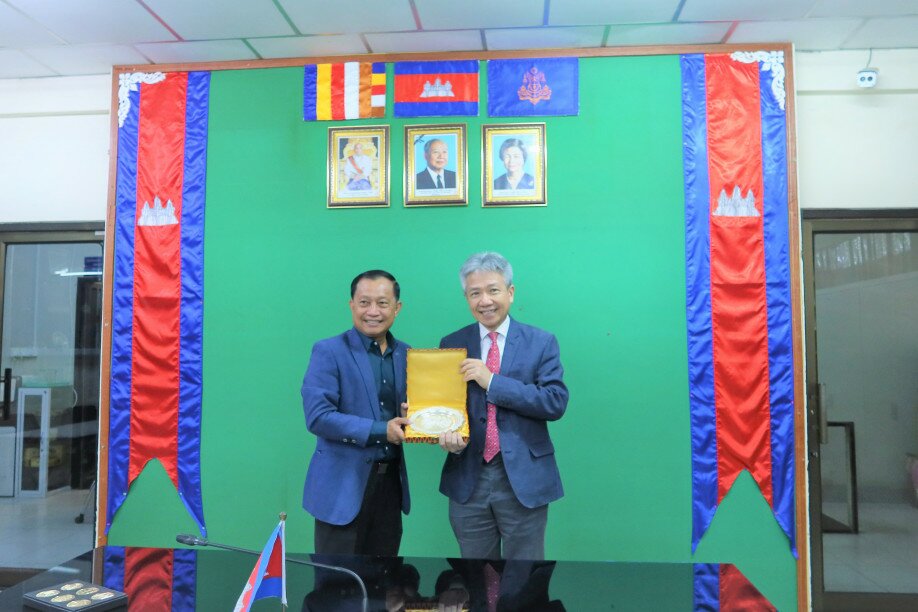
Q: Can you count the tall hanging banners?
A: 2